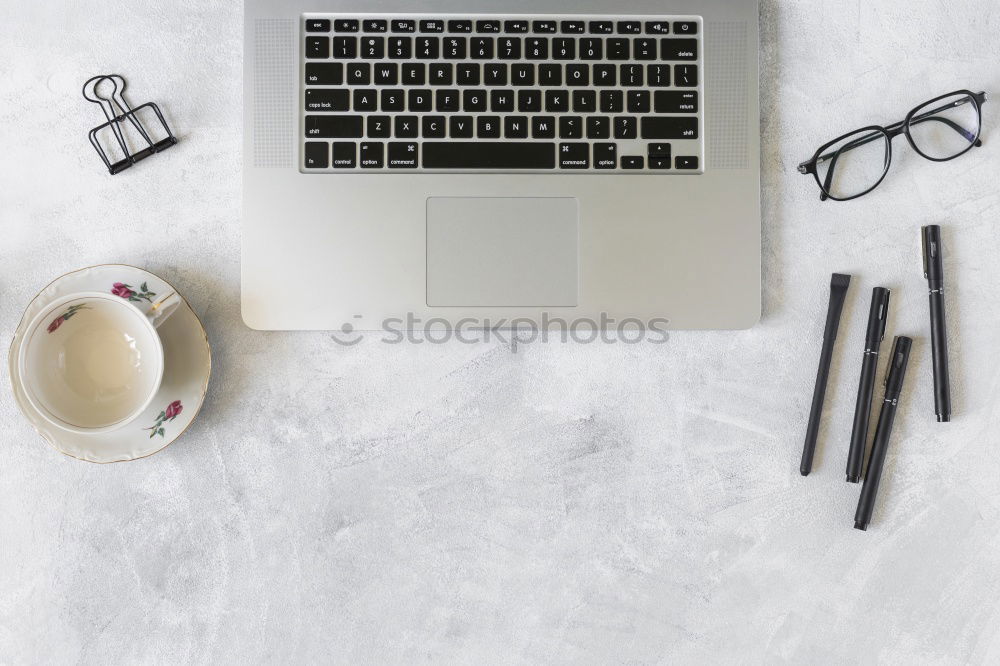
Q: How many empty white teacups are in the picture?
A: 1